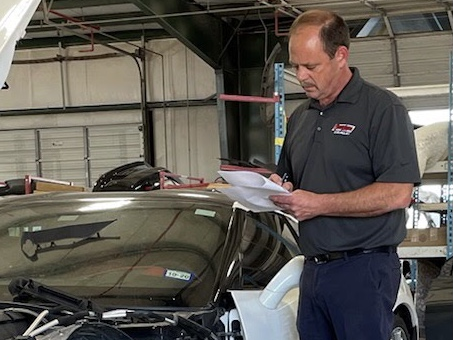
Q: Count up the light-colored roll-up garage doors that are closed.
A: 1